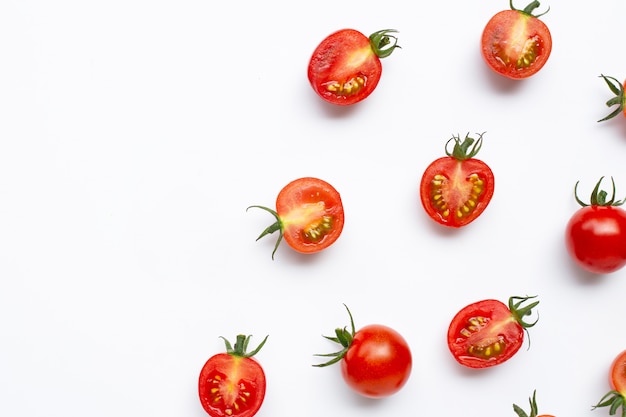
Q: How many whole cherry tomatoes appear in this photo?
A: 2